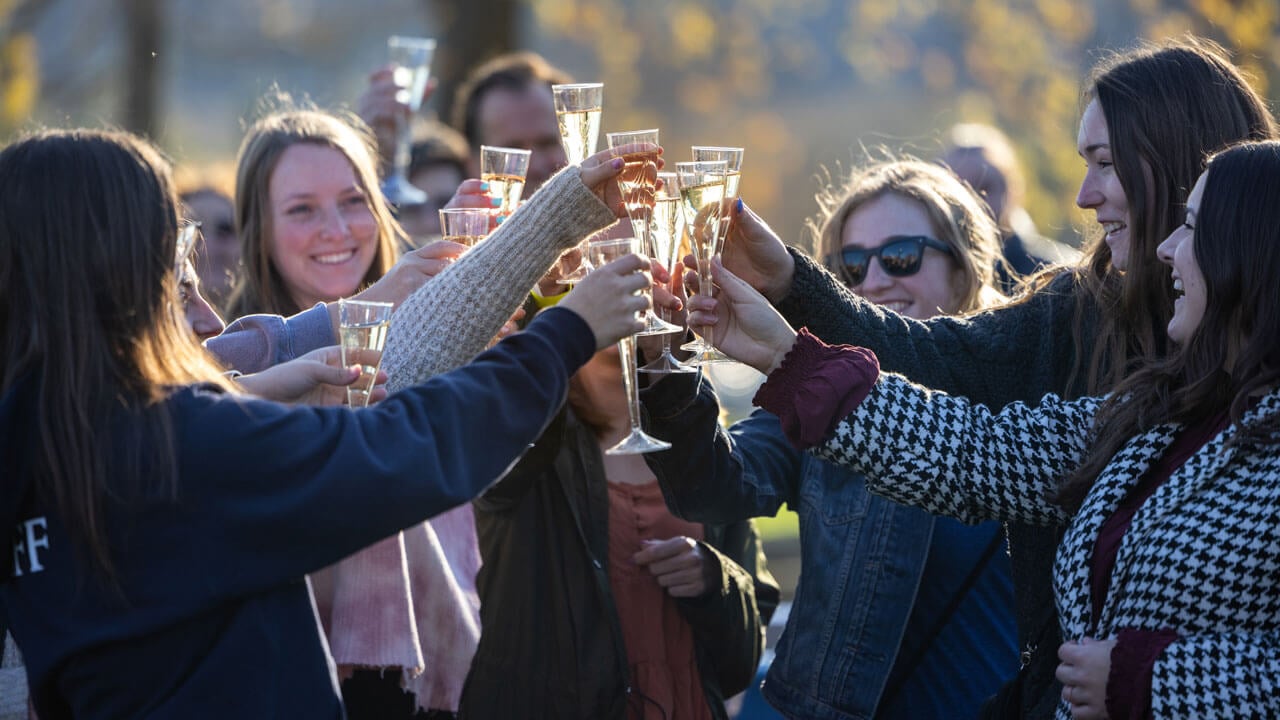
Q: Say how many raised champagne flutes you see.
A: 10